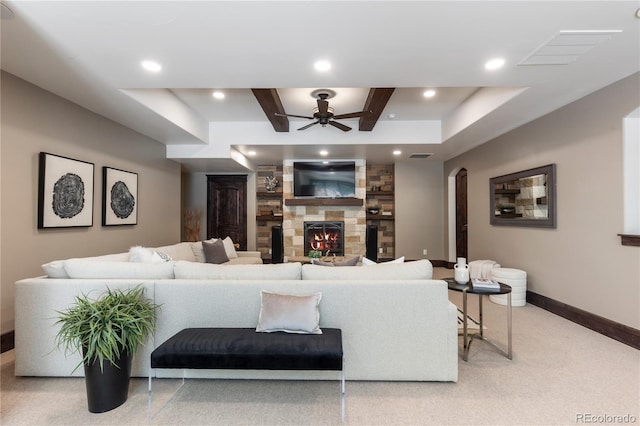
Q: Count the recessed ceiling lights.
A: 8